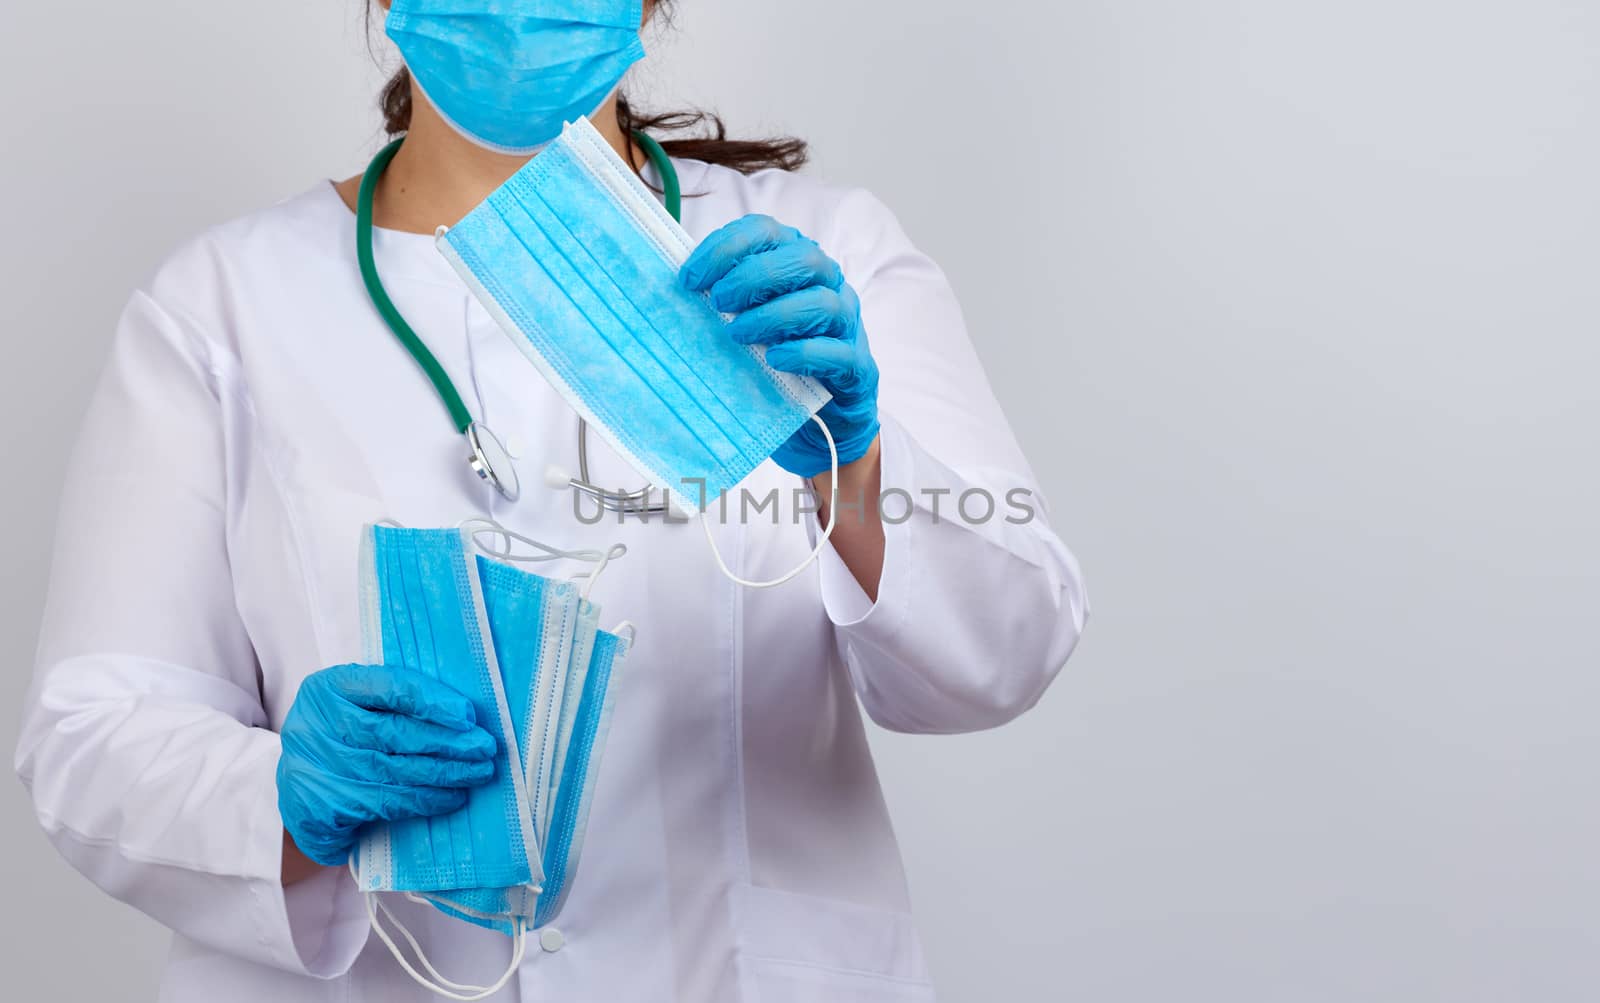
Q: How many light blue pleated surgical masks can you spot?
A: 6